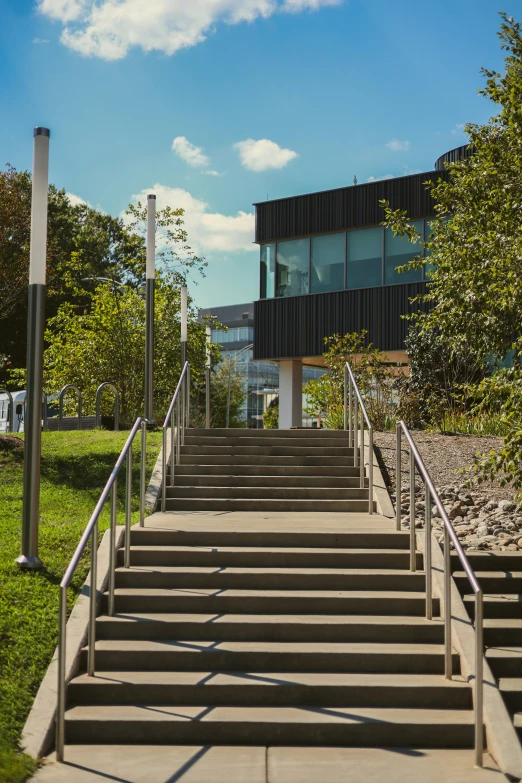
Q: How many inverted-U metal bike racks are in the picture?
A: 4